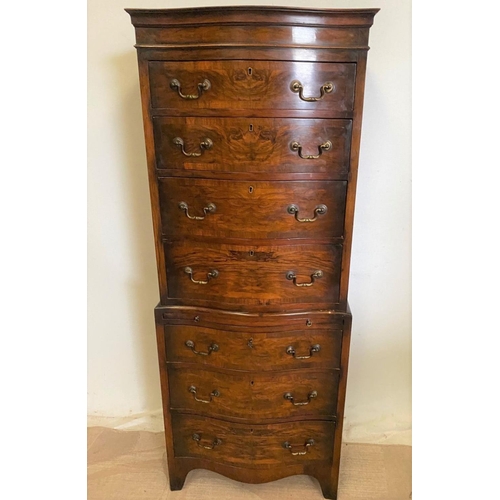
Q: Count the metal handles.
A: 14